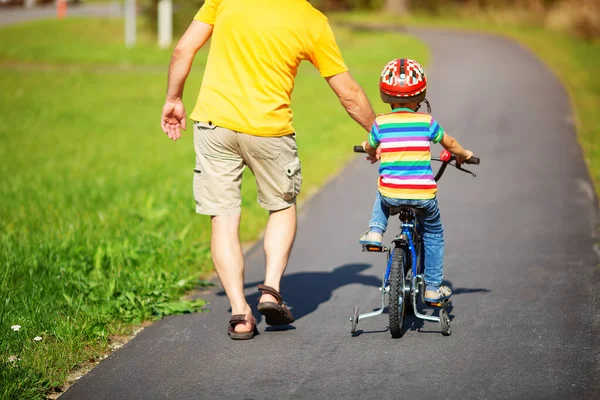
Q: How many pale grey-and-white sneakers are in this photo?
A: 2